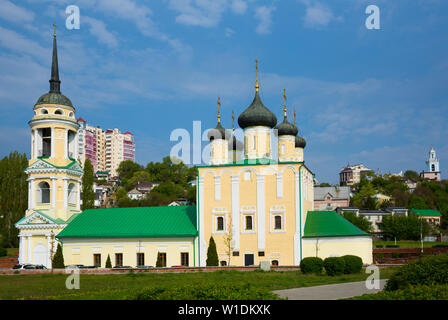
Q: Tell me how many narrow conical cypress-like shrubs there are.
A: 4